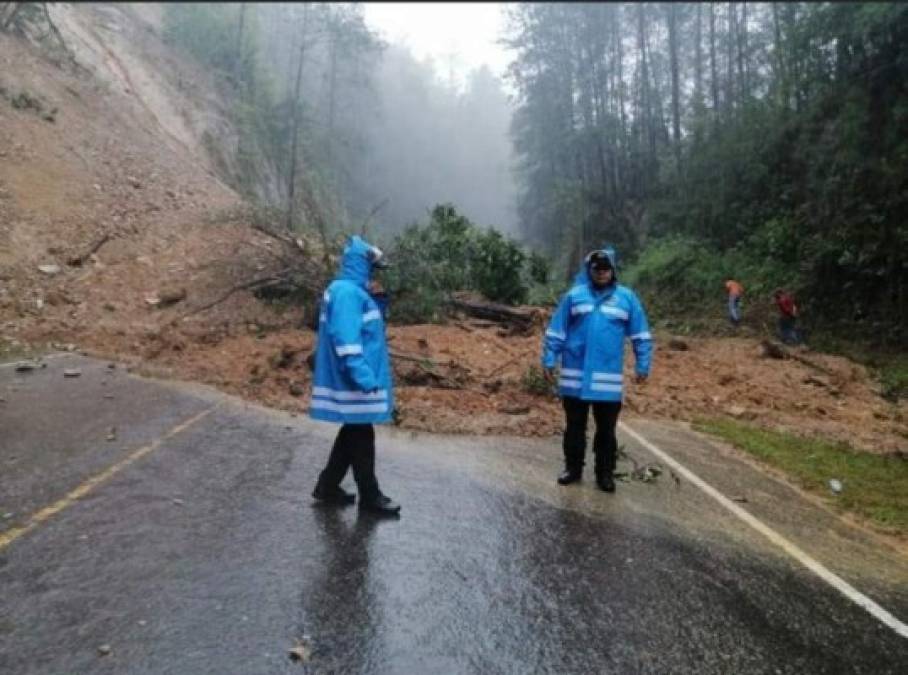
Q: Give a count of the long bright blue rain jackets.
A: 2